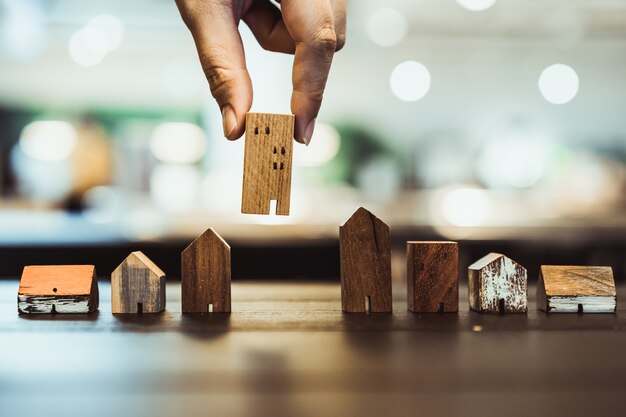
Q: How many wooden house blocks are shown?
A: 8